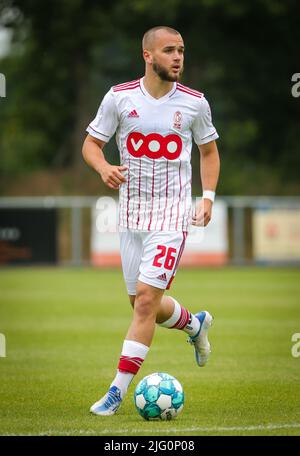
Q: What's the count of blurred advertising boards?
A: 3